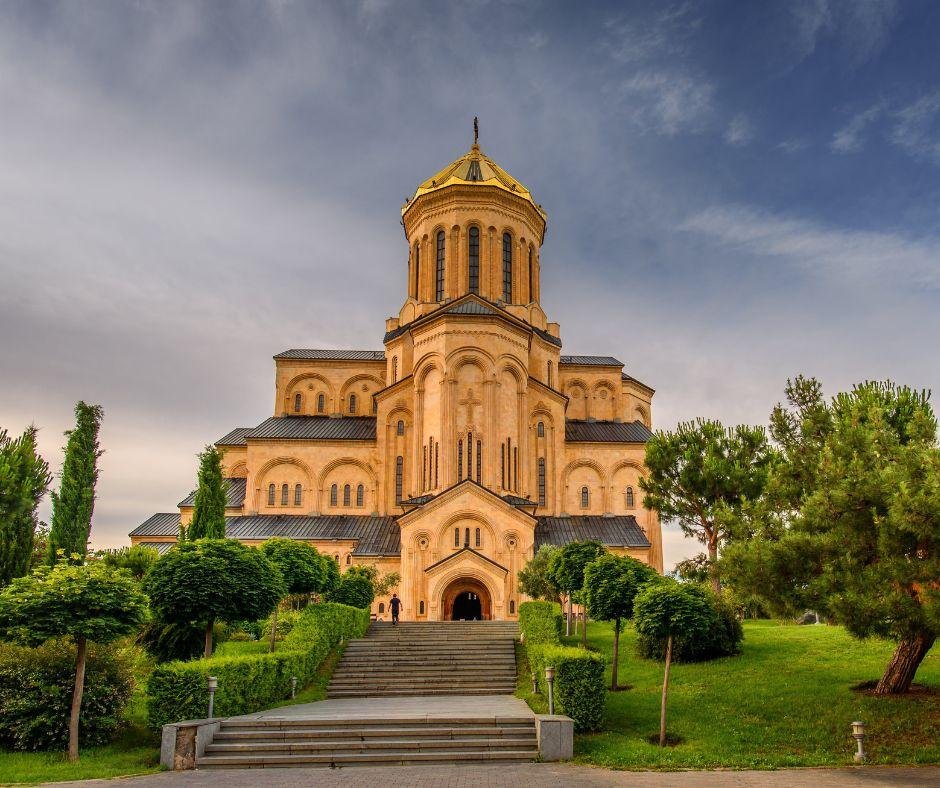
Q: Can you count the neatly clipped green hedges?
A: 2